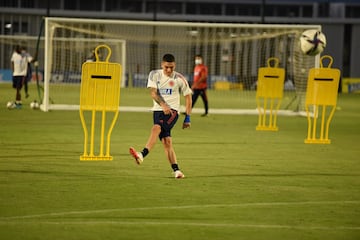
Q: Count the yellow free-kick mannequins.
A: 3